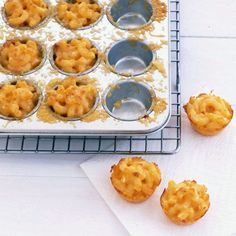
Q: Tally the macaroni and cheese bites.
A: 9